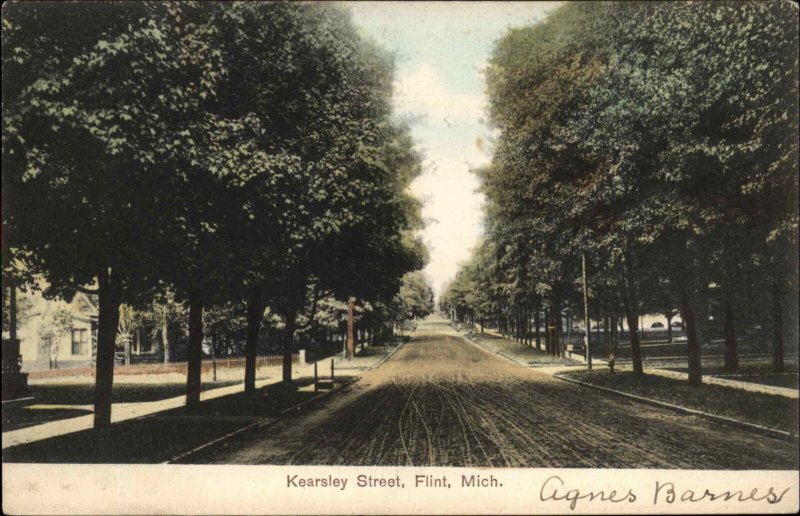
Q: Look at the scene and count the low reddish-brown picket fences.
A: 1